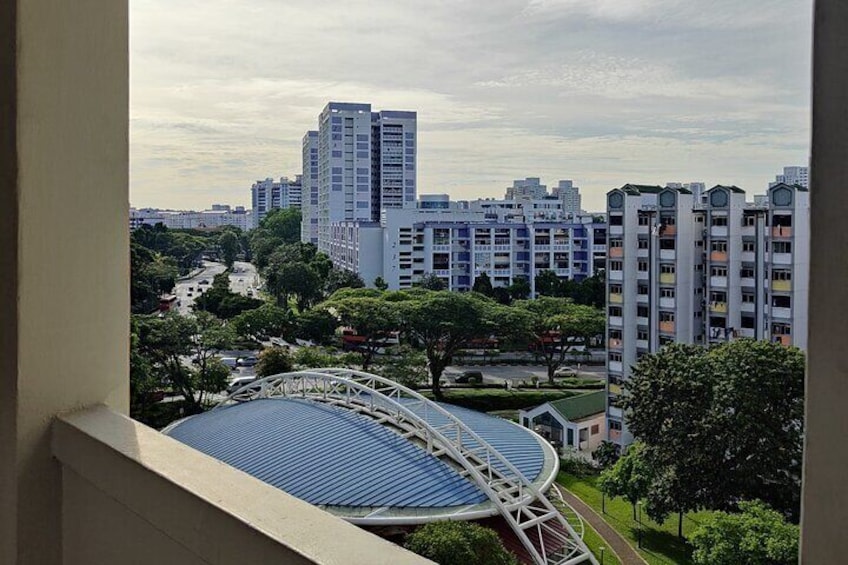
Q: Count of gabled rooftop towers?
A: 4